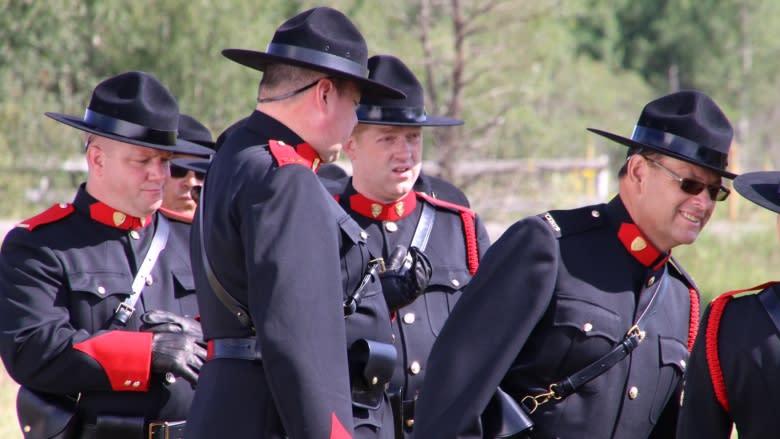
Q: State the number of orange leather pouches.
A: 0